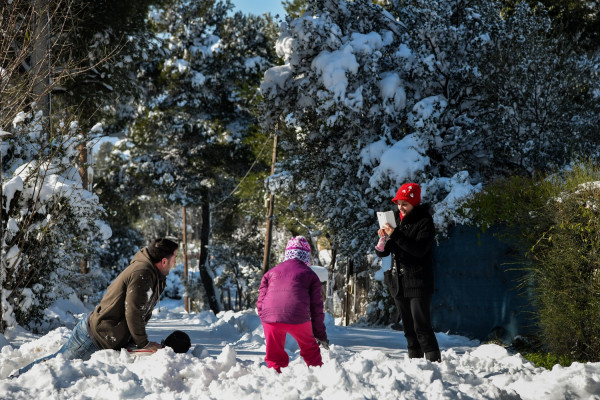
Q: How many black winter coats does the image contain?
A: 1